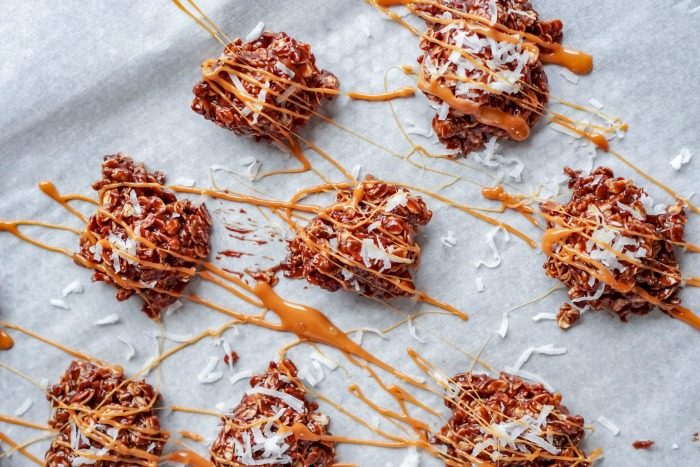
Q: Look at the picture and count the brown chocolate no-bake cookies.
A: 8